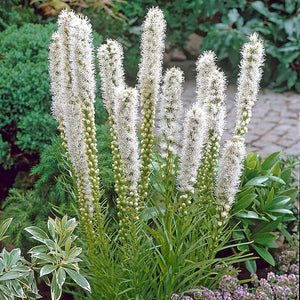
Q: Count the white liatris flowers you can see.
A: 12